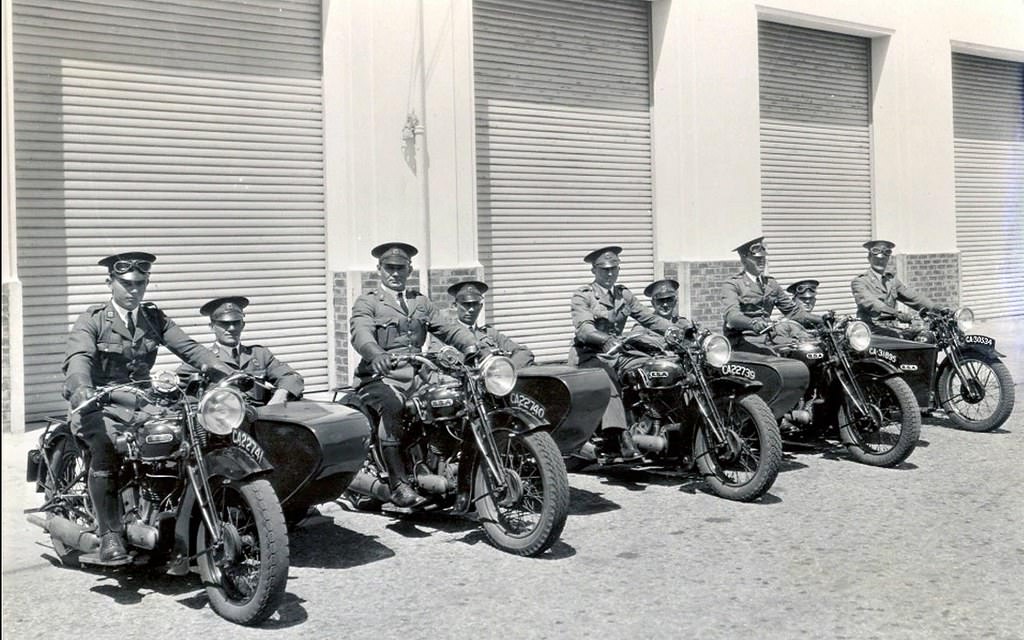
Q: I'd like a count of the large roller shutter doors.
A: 4